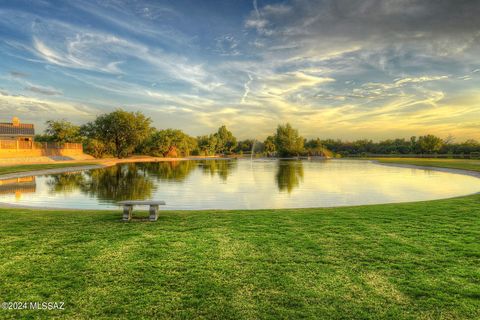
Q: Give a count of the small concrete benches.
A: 1